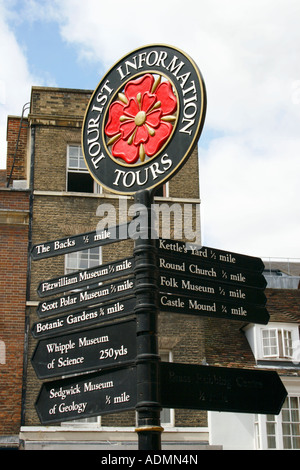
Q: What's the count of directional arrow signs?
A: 11